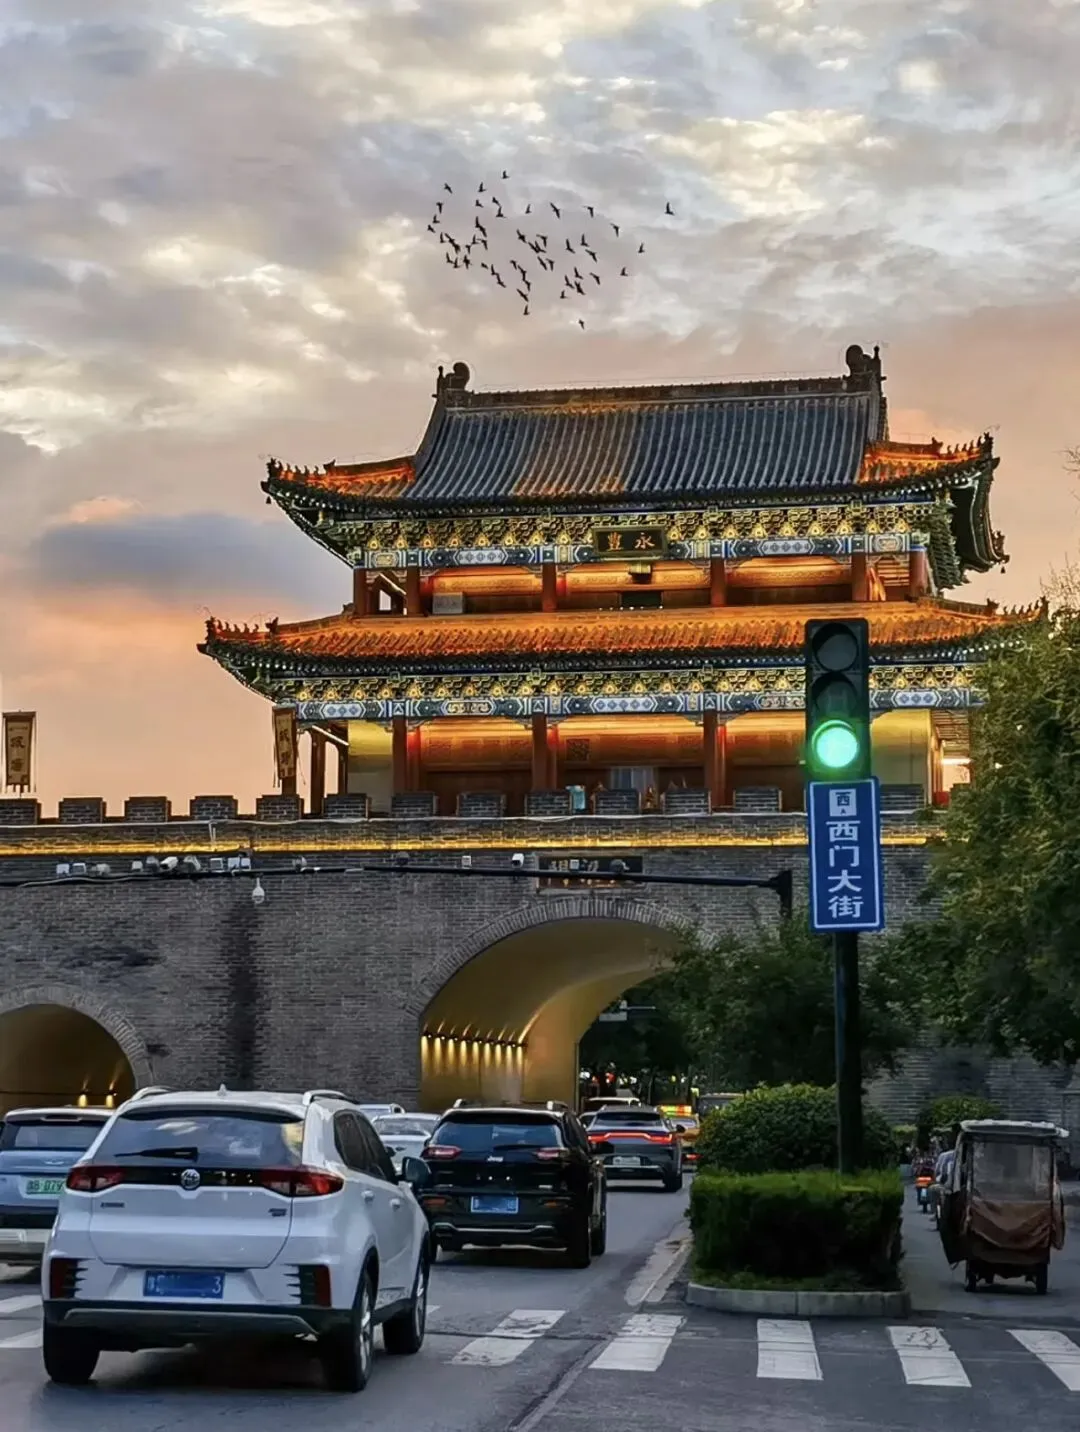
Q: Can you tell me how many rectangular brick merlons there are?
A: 13